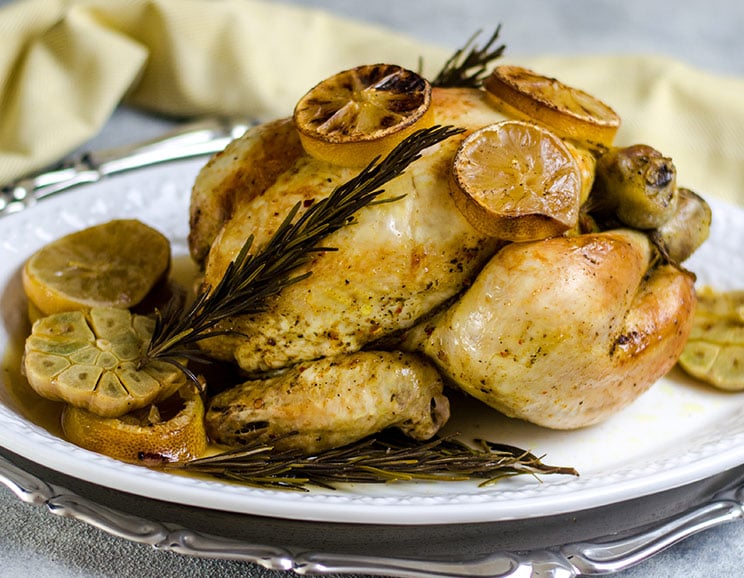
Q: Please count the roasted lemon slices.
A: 5